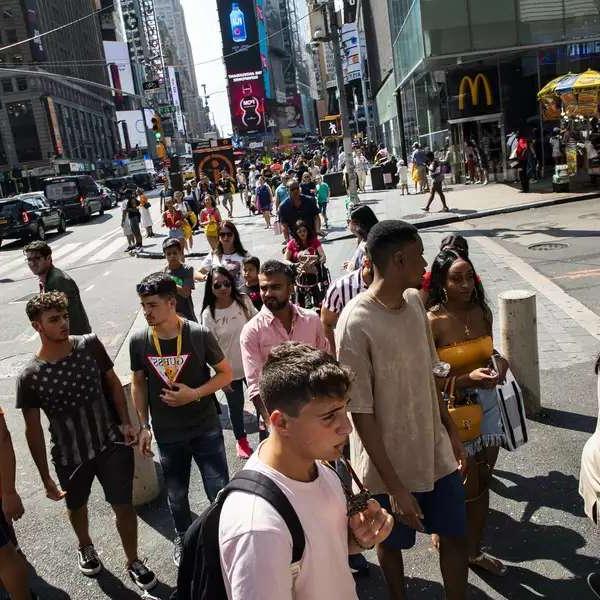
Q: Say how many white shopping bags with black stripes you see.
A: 1